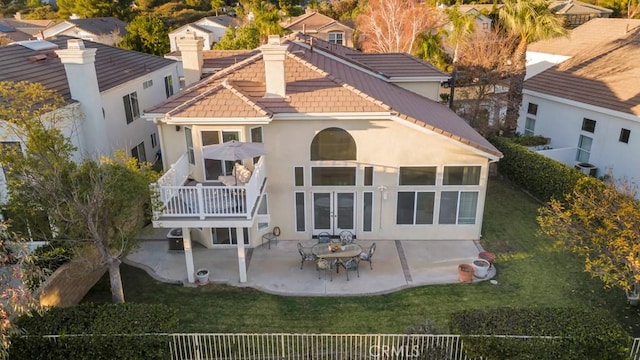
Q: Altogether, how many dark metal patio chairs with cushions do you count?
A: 6